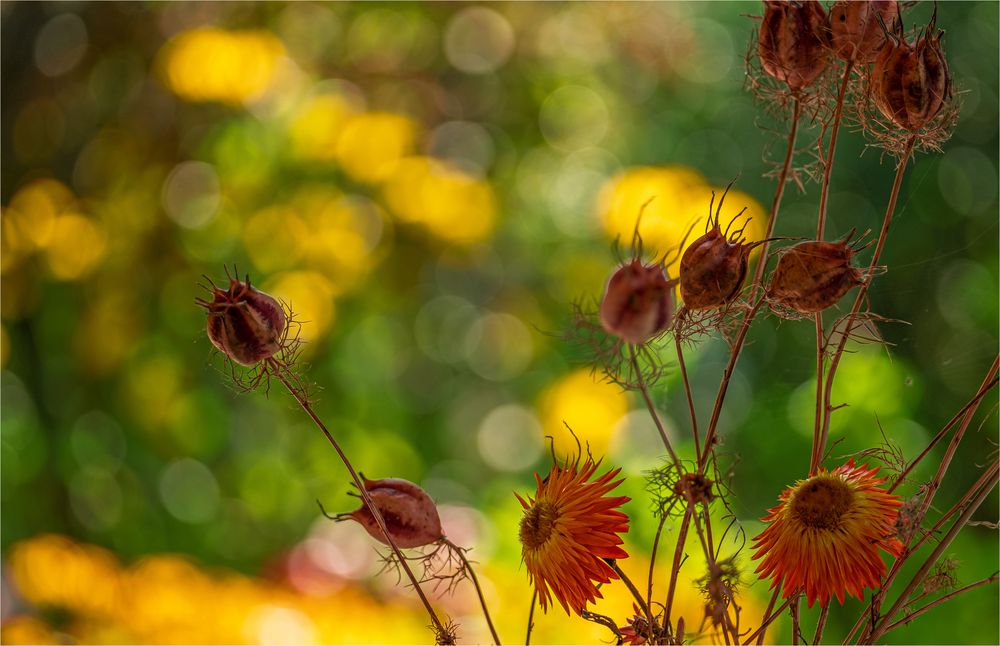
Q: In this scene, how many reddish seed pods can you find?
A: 8